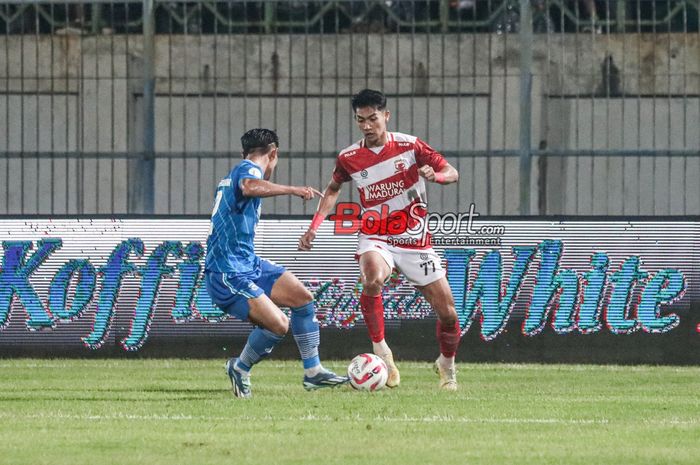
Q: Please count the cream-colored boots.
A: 2